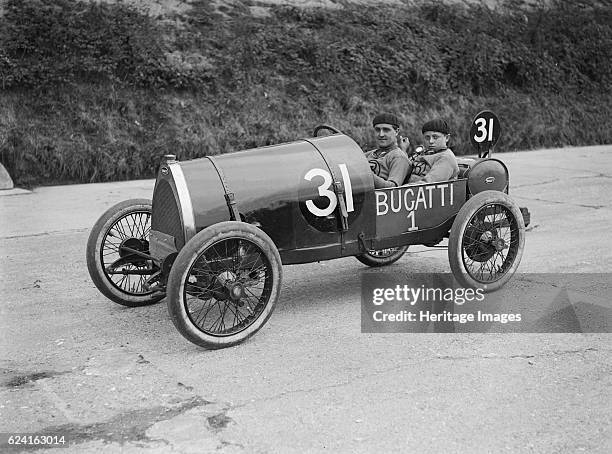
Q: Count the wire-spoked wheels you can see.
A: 4